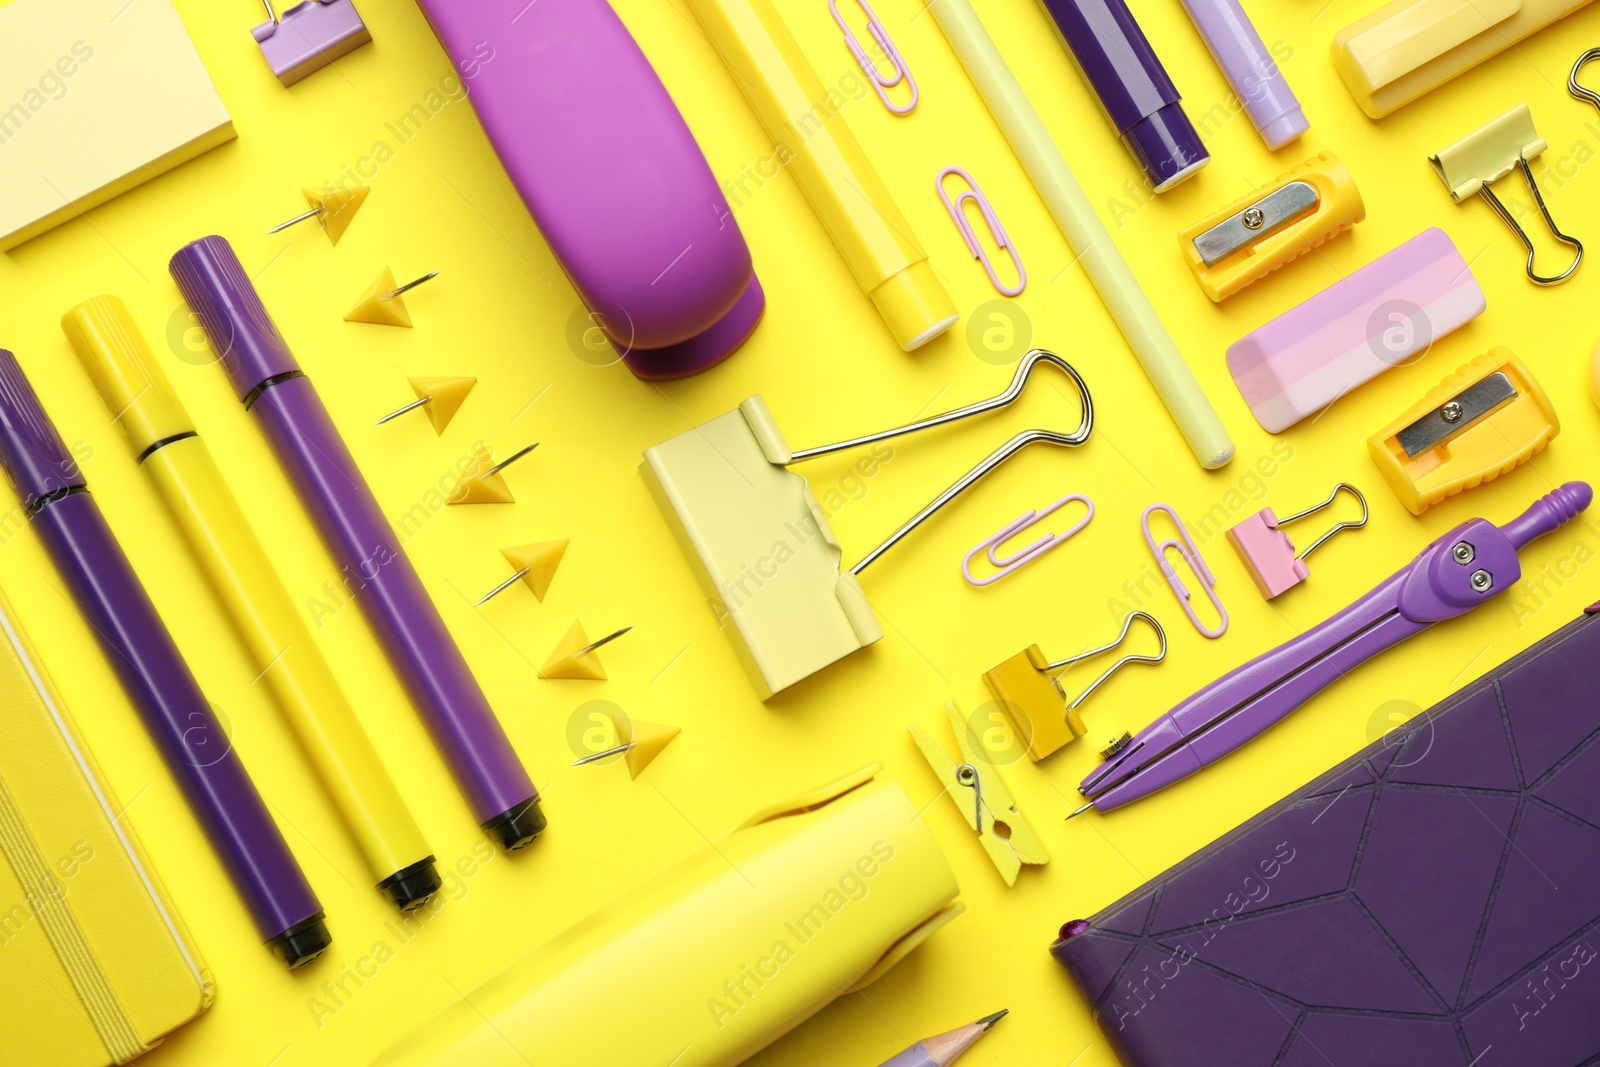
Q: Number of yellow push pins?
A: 7